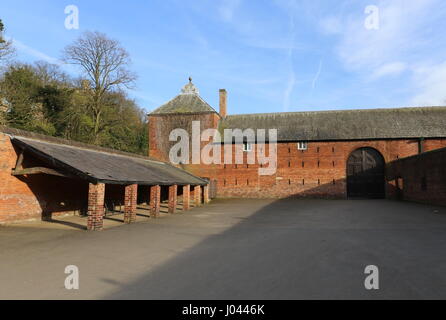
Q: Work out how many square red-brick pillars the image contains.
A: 7